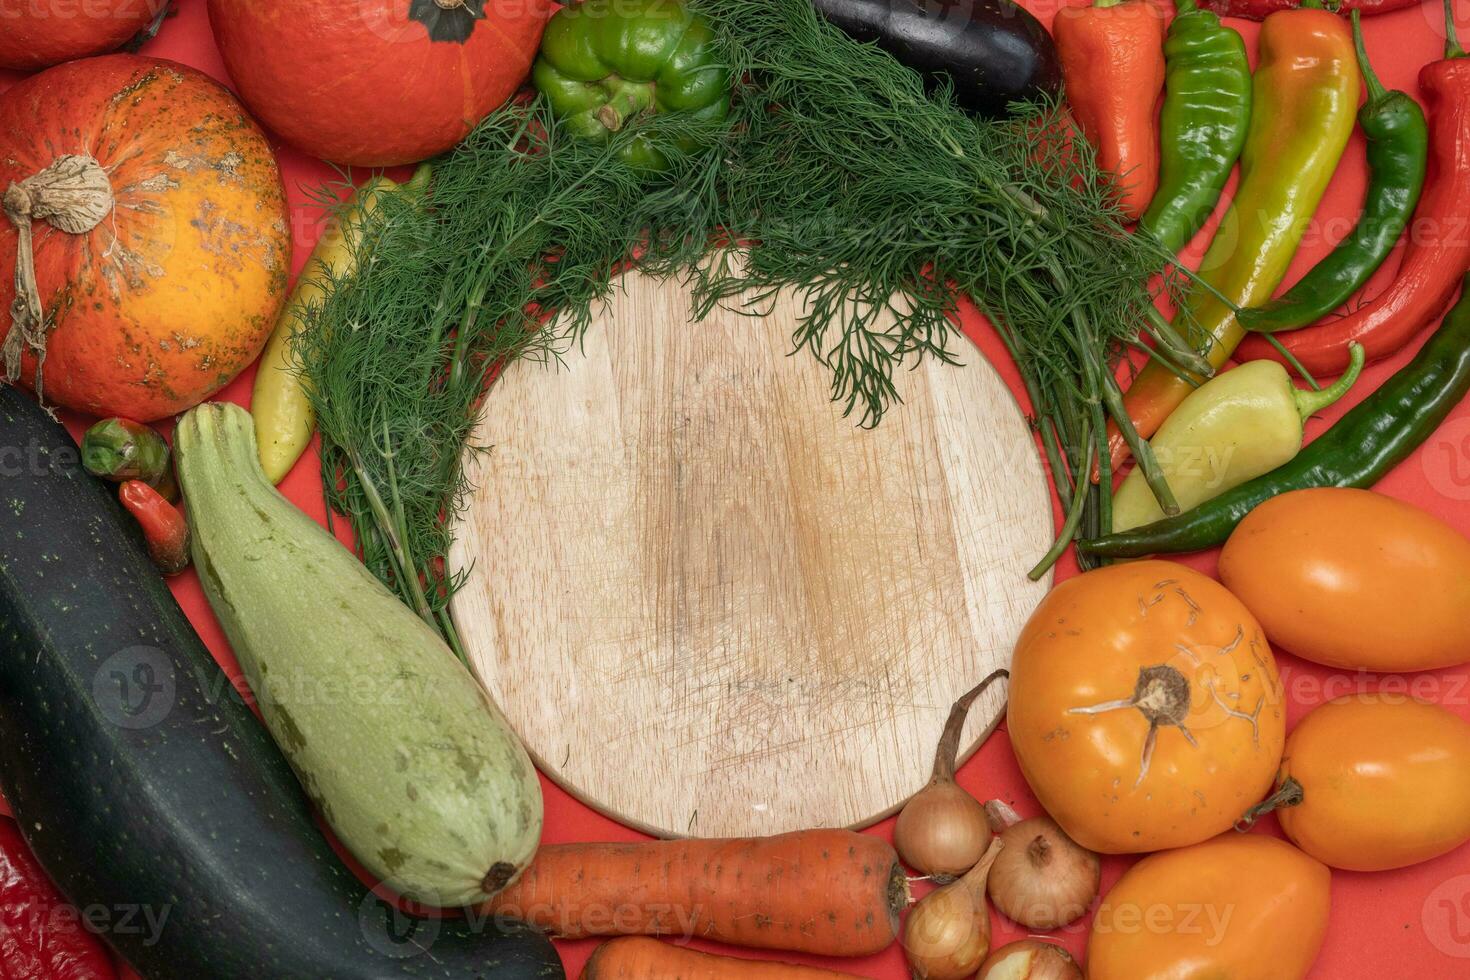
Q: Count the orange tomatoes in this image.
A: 4